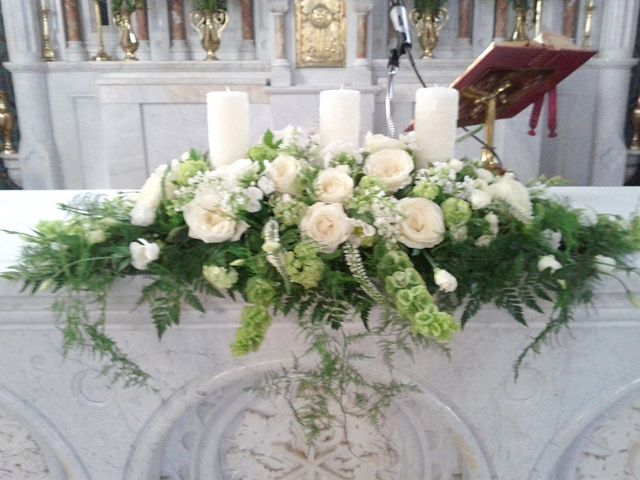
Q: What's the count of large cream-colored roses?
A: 6